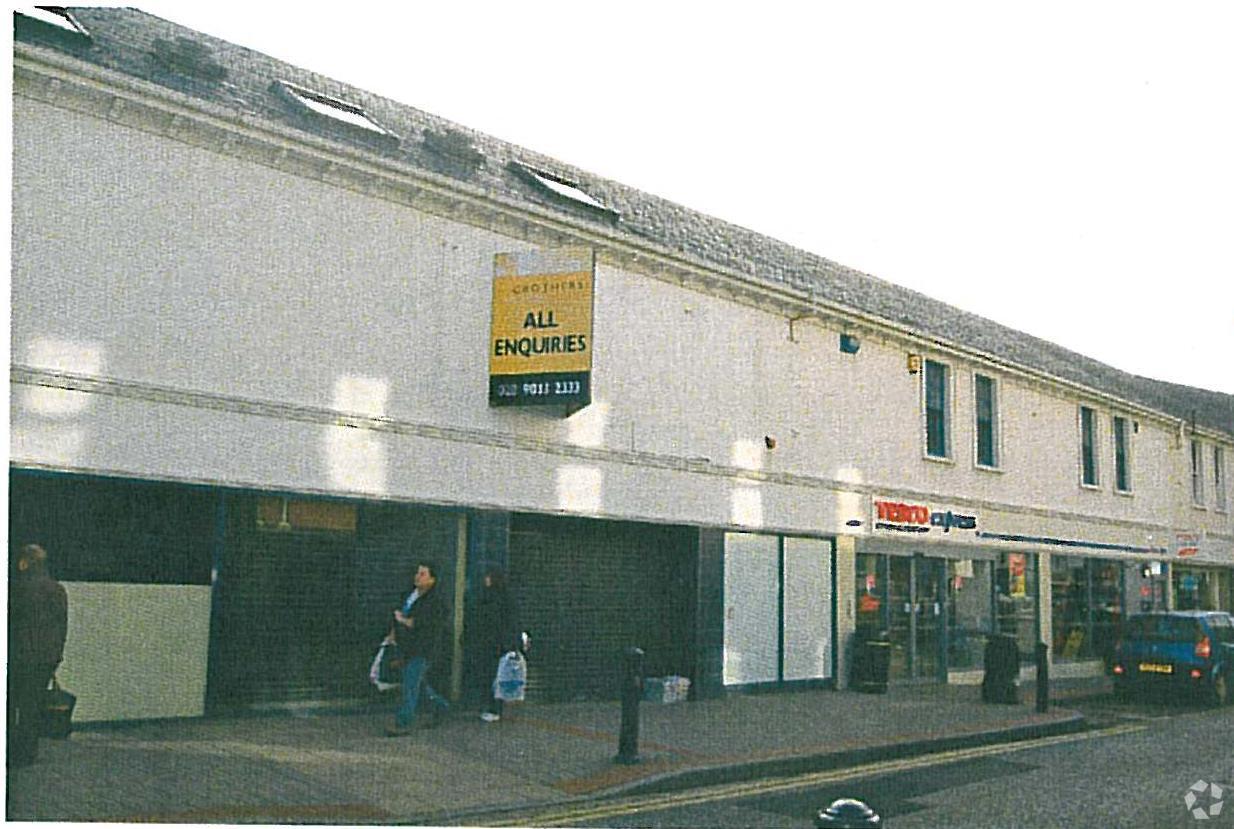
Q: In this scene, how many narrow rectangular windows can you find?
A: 6